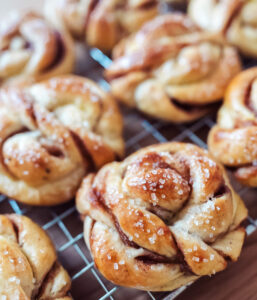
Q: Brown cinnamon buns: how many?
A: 8